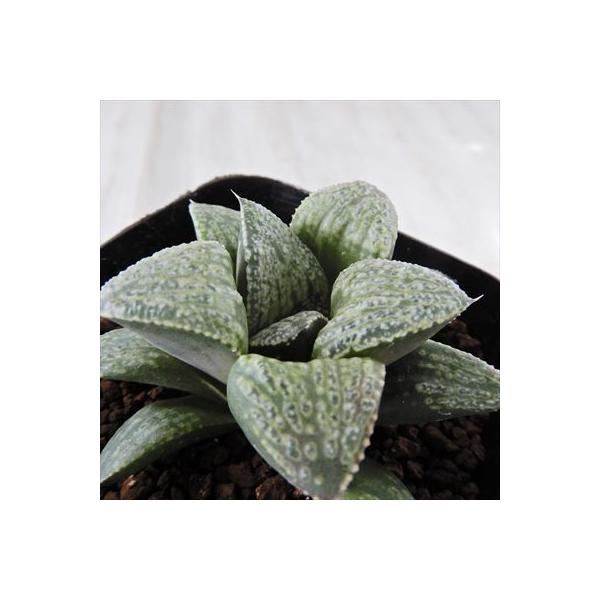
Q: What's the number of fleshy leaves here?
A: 11